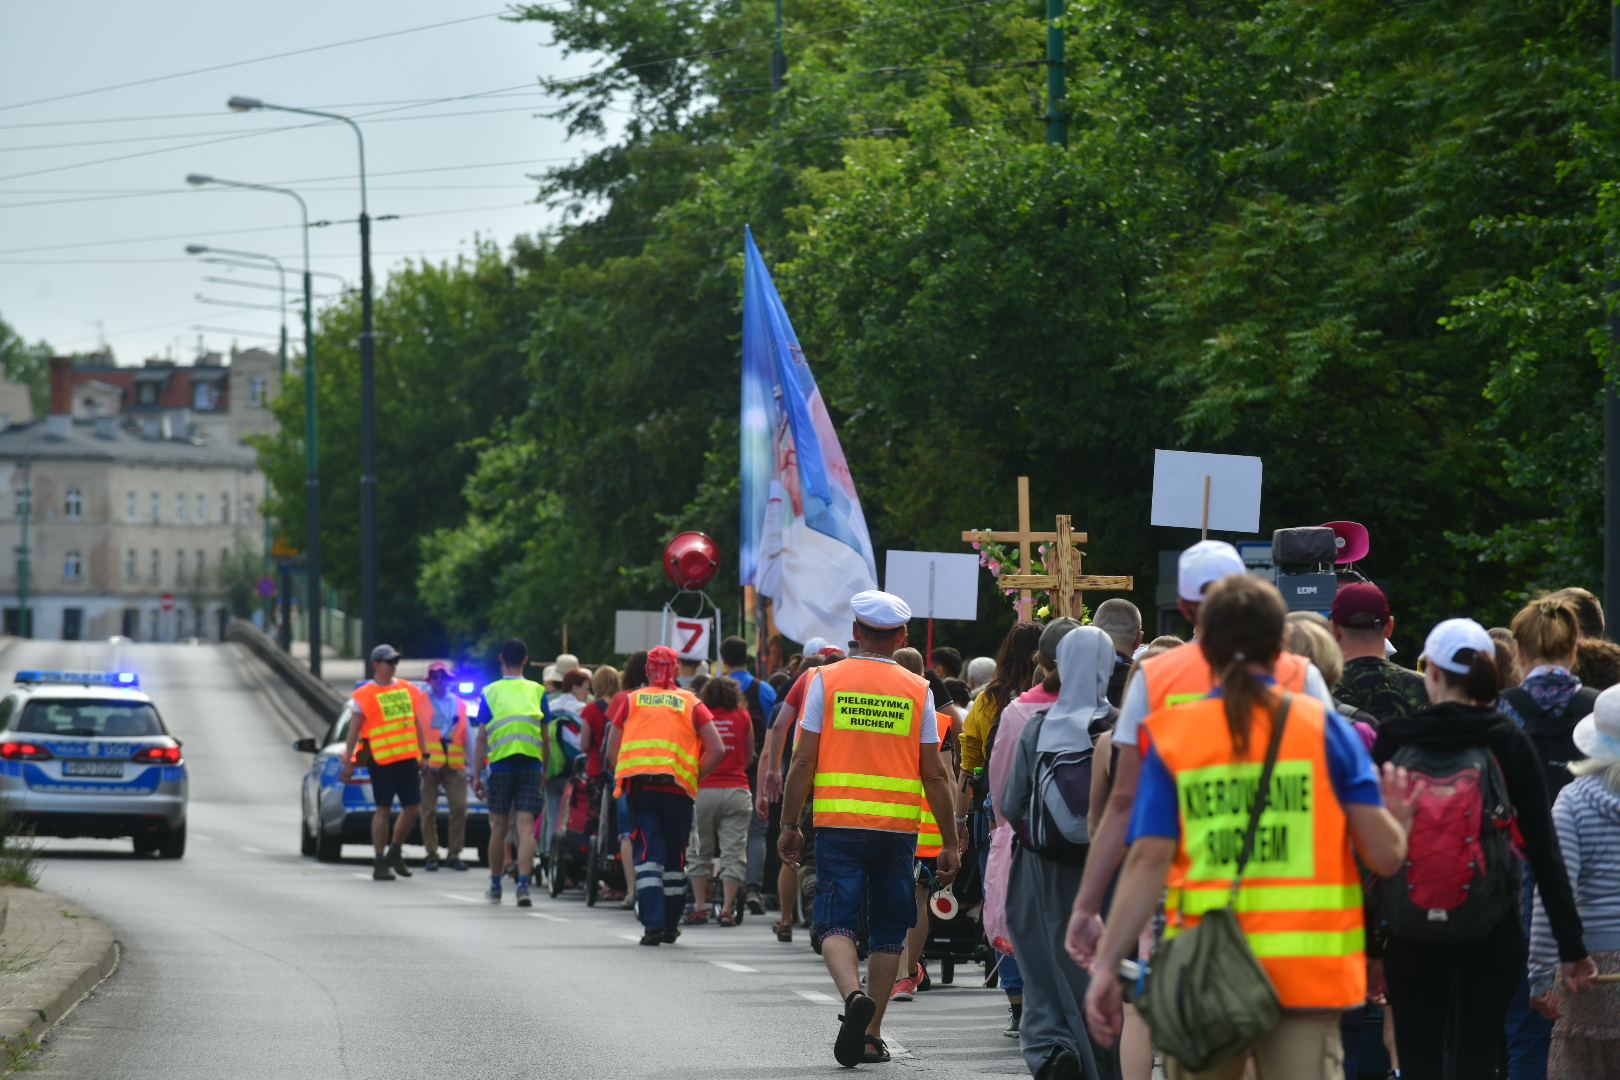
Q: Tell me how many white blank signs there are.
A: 3